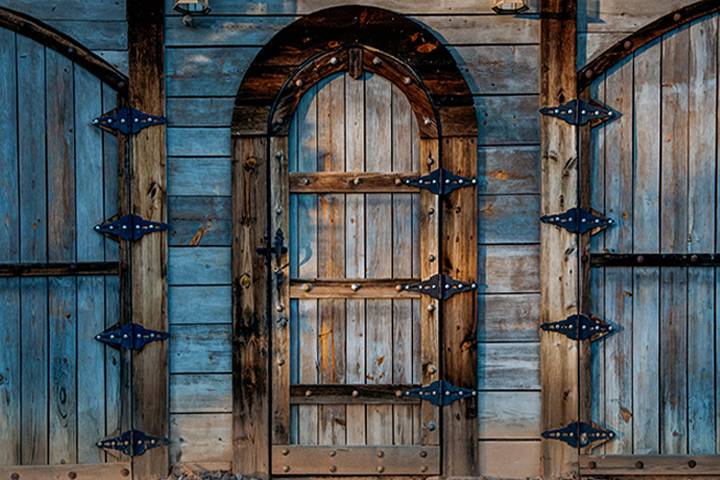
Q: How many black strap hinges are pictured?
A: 11